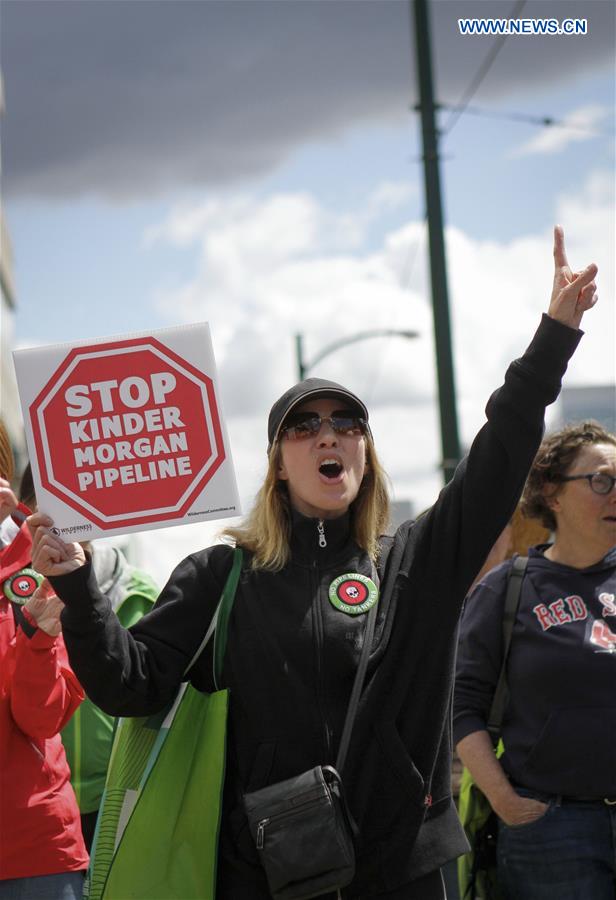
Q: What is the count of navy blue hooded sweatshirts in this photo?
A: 1